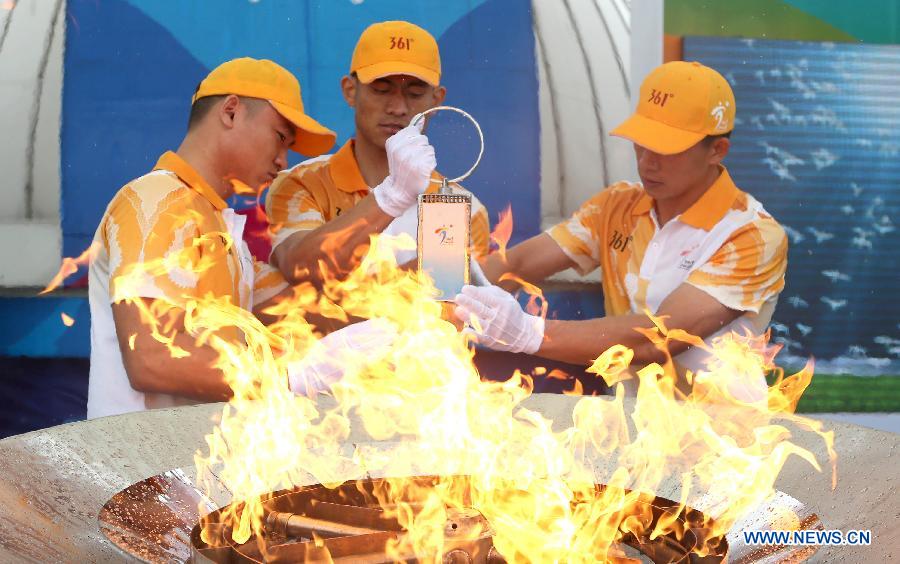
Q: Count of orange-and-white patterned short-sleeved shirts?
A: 3